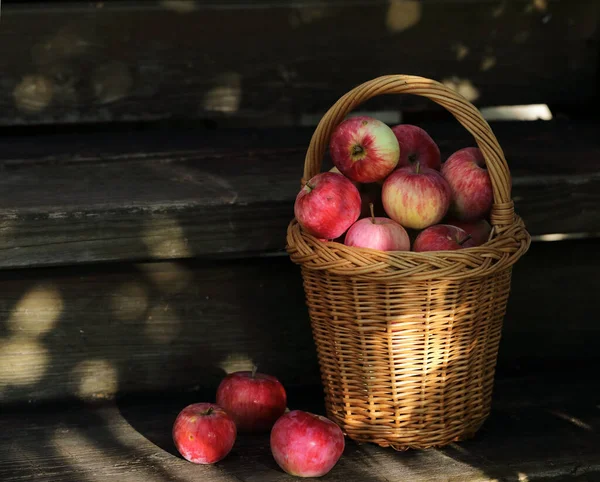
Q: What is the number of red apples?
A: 11